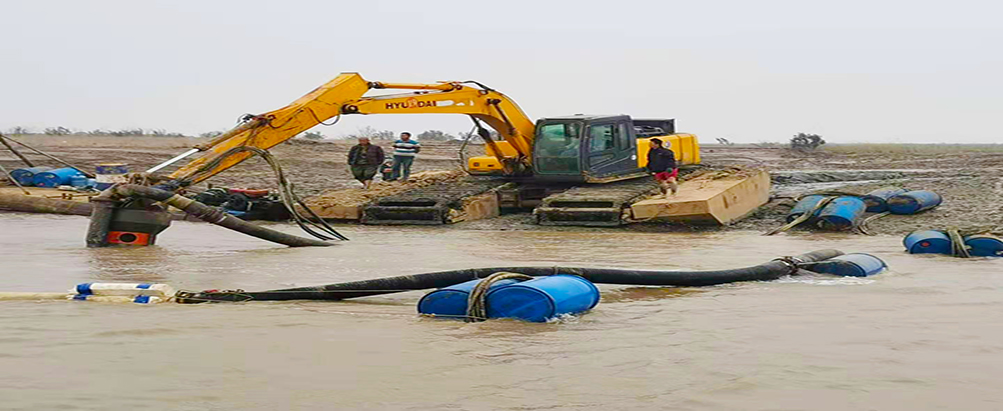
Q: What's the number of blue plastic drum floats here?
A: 11